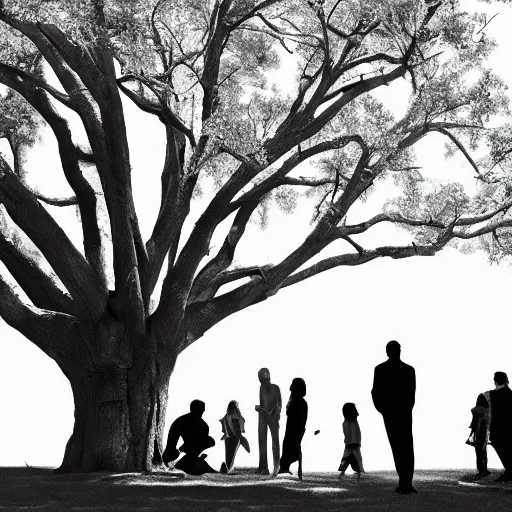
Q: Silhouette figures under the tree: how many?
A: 8